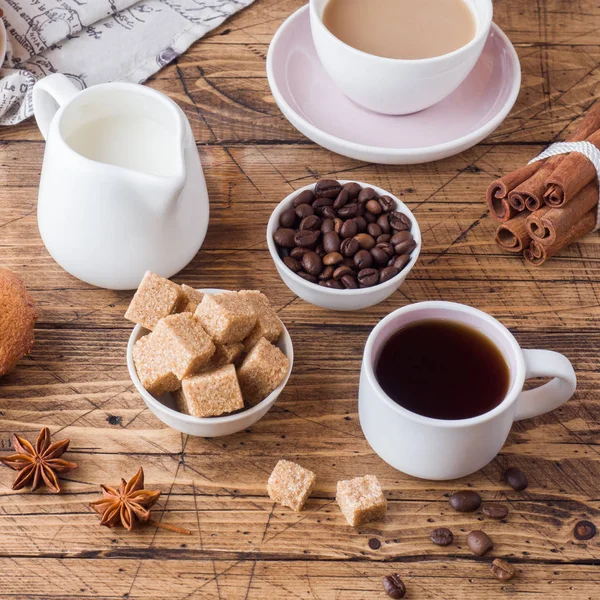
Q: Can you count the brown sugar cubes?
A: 11